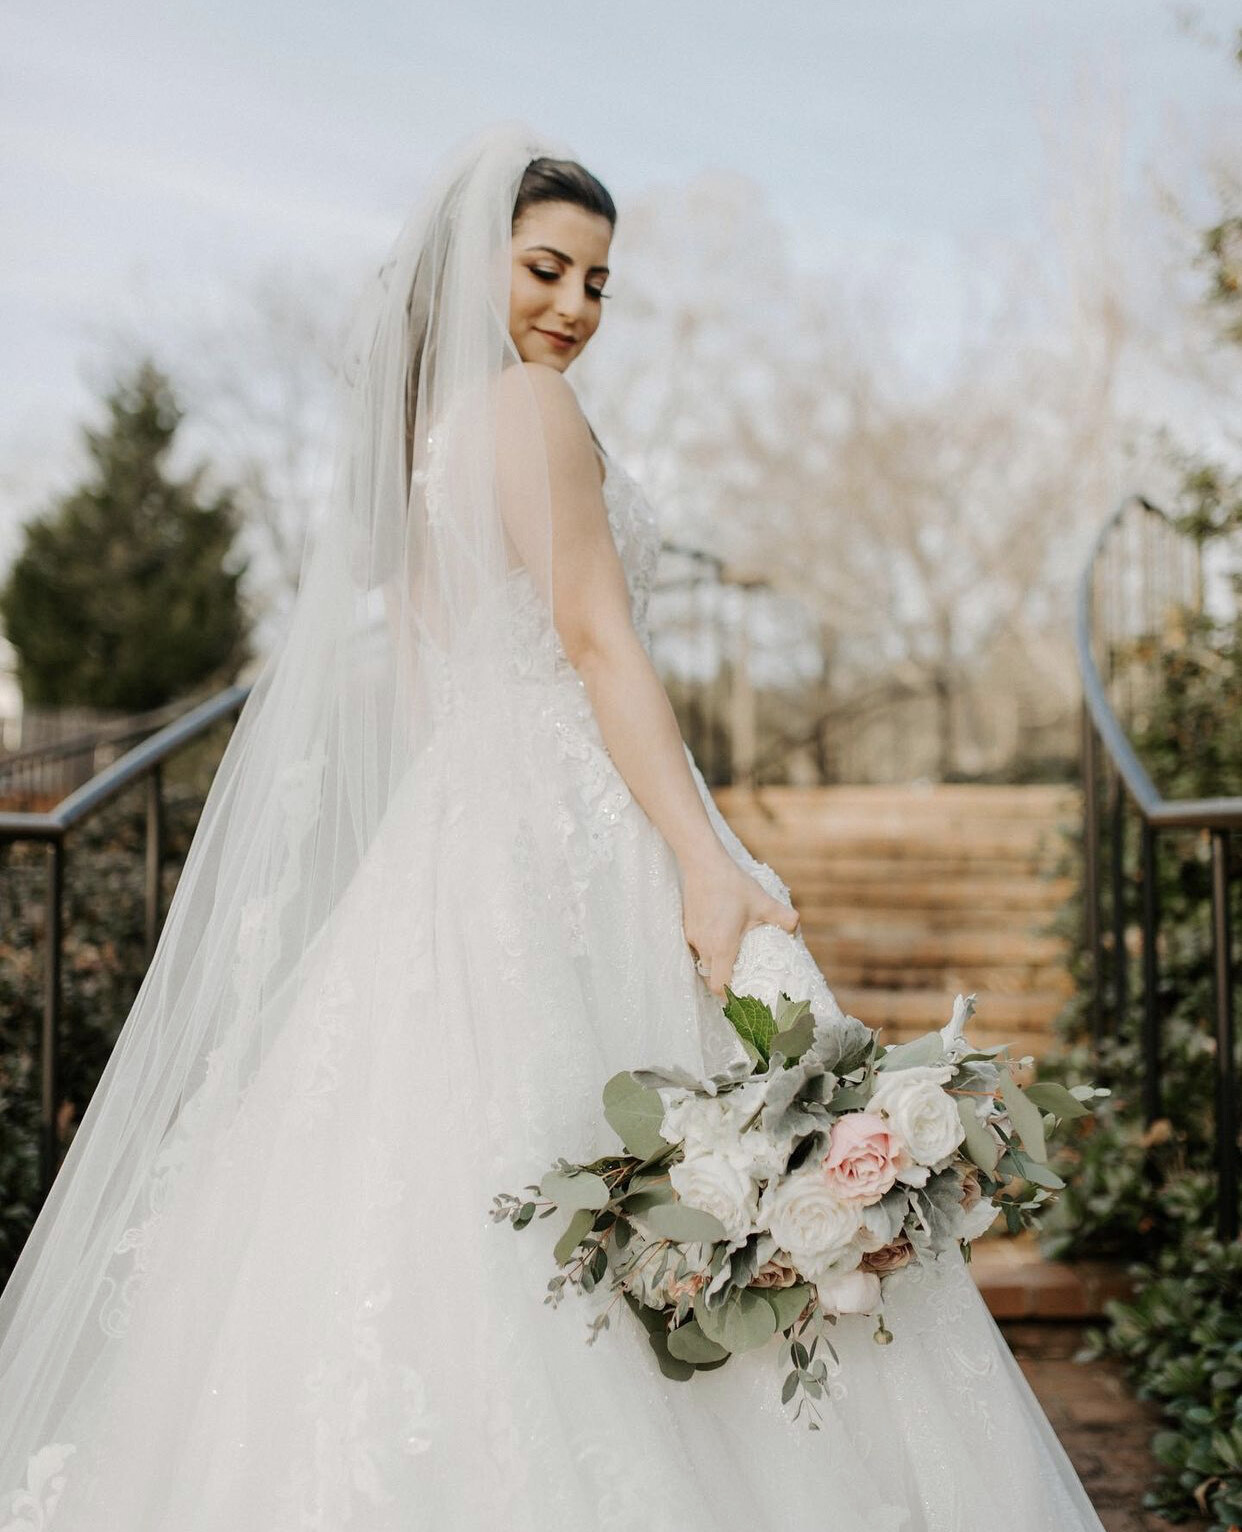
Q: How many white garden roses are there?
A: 3